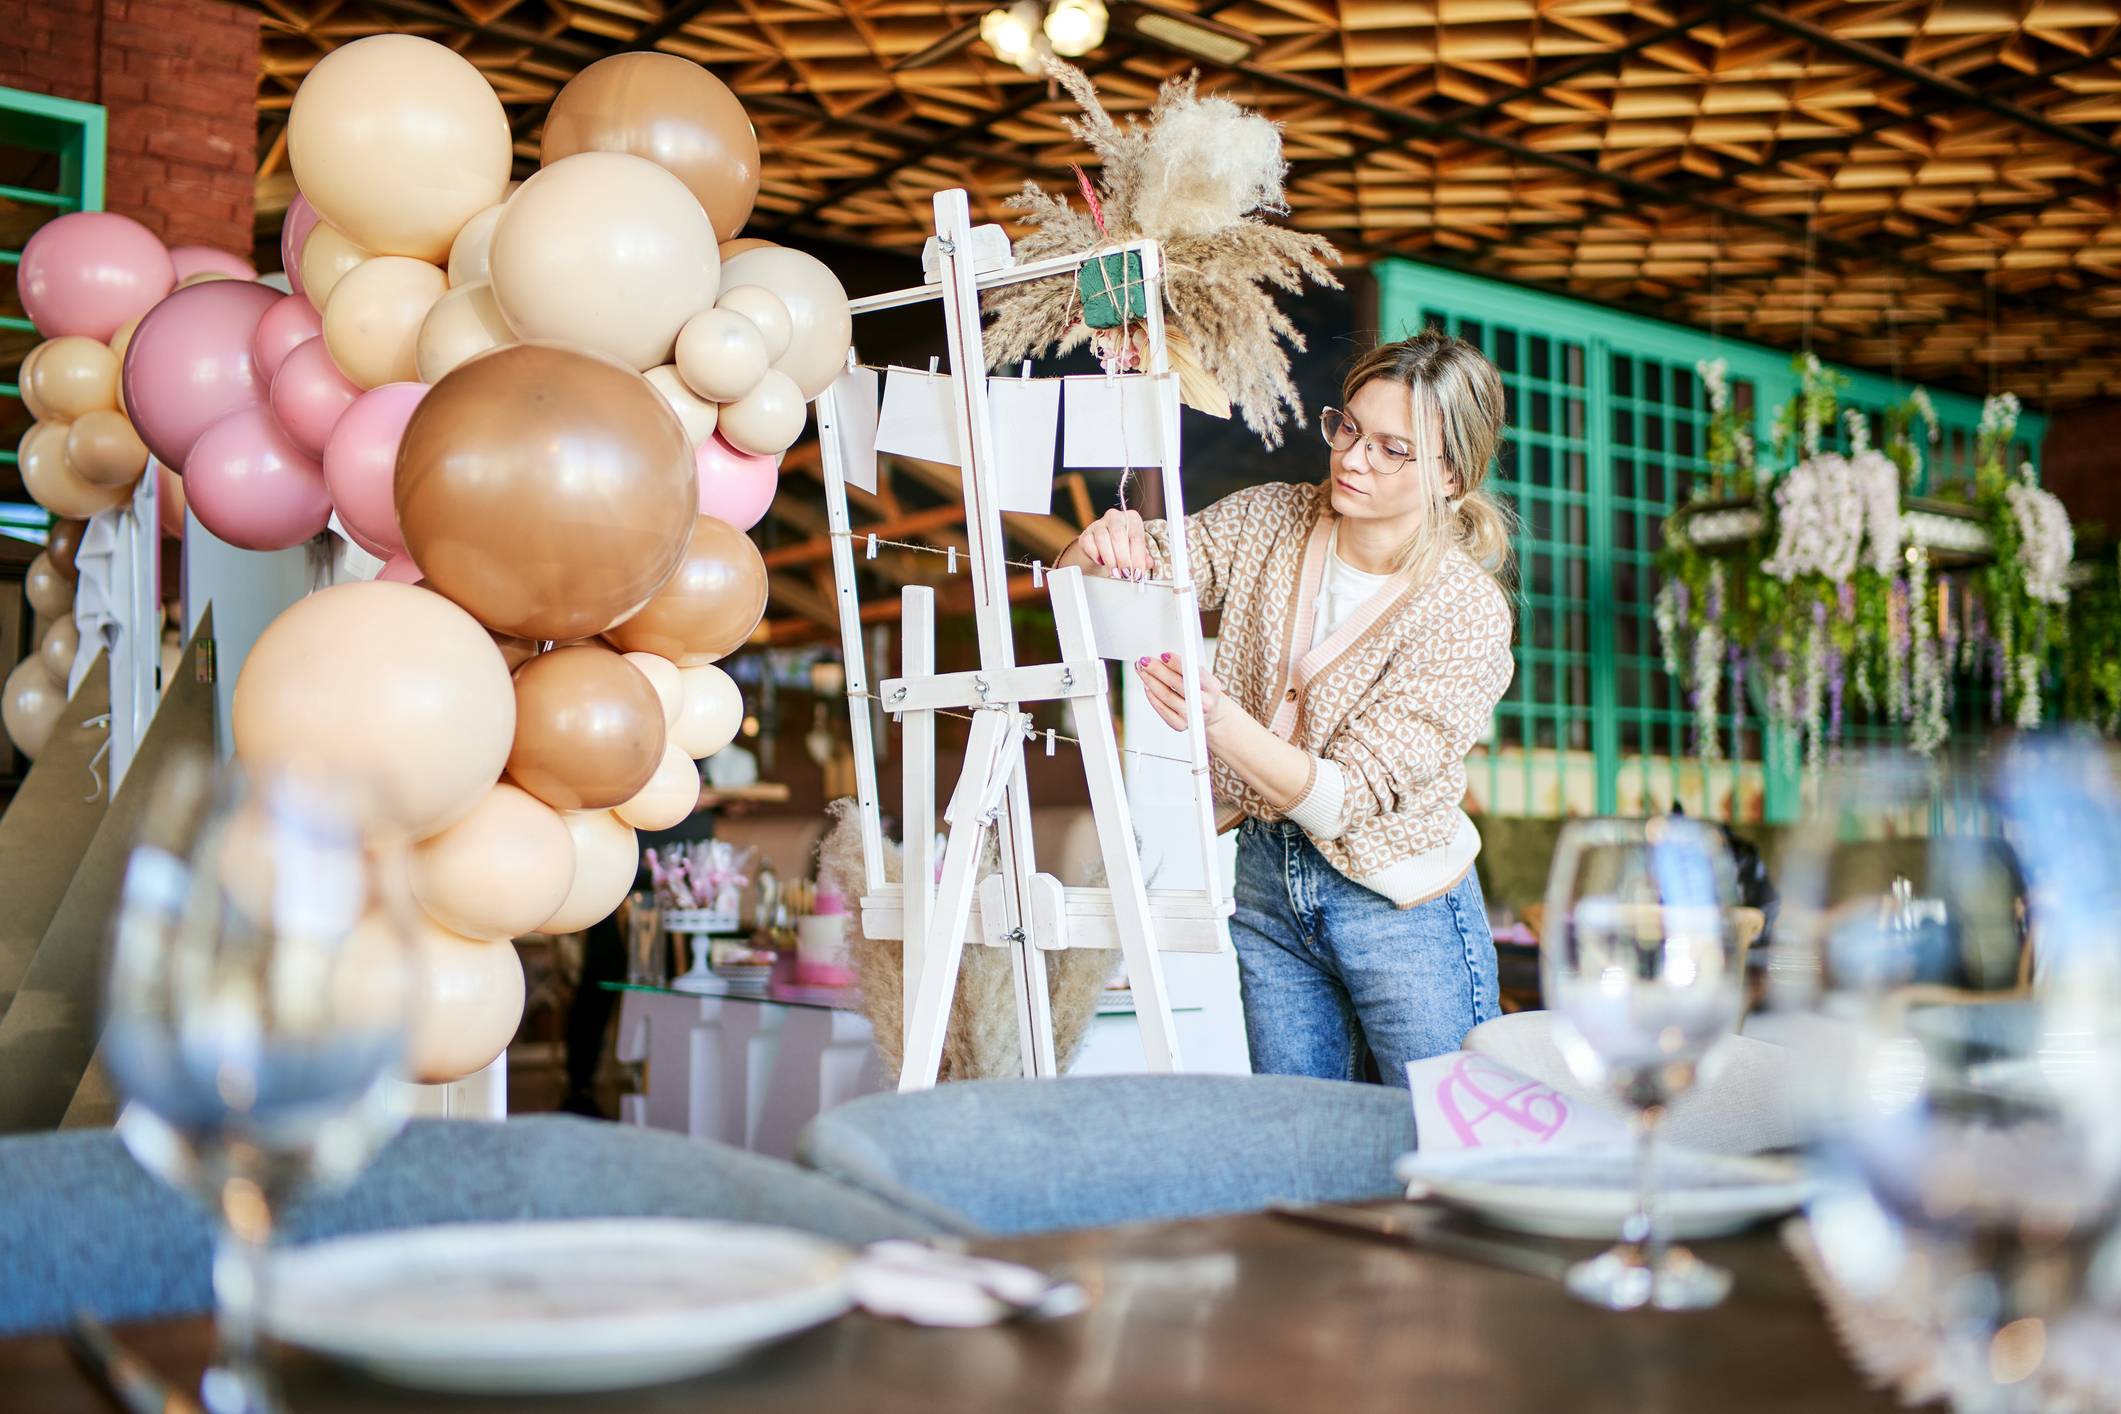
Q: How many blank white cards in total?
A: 5